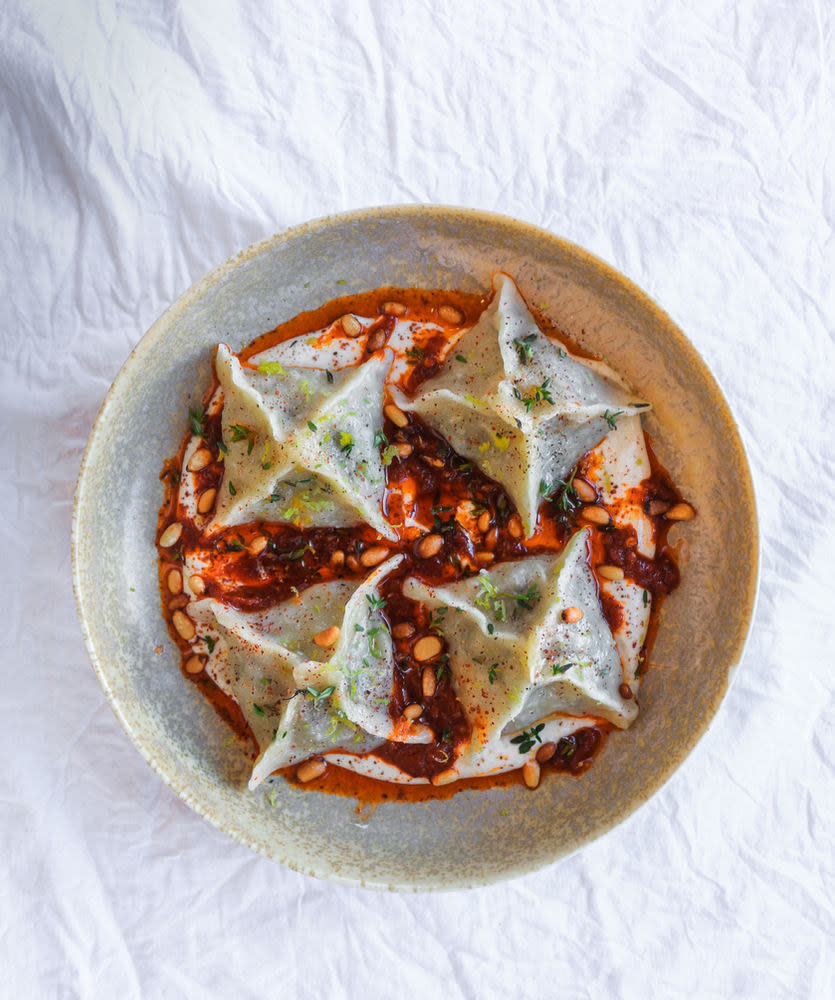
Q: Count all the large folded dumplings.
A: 4